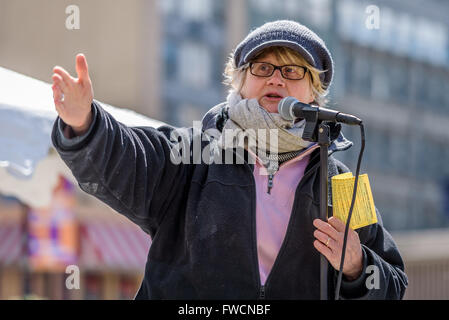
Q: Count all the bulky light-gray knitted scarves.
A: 1